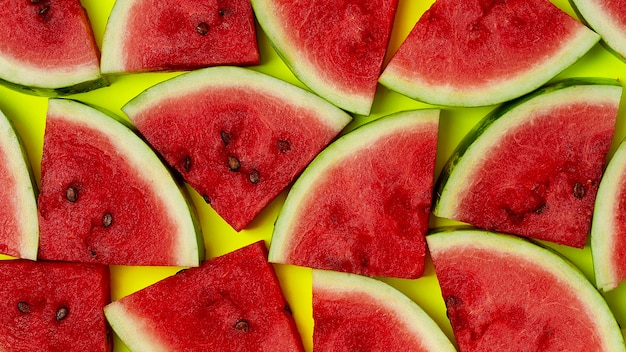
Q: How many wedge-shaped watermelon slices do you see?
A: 15